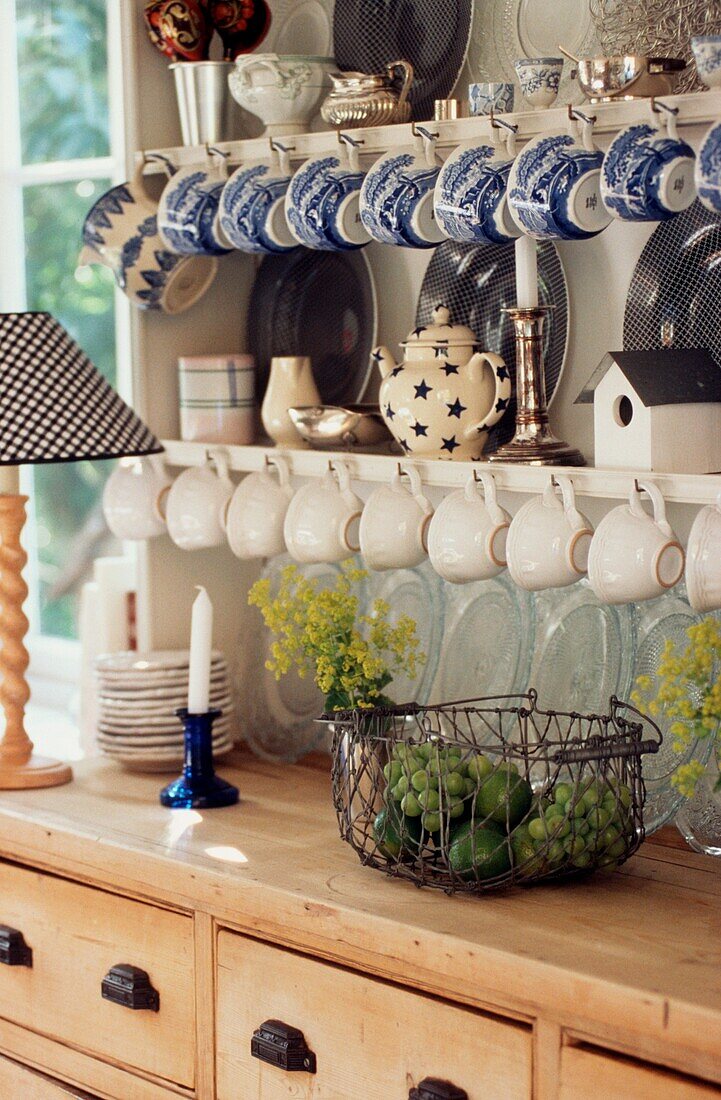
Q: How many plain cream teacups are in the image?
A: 9